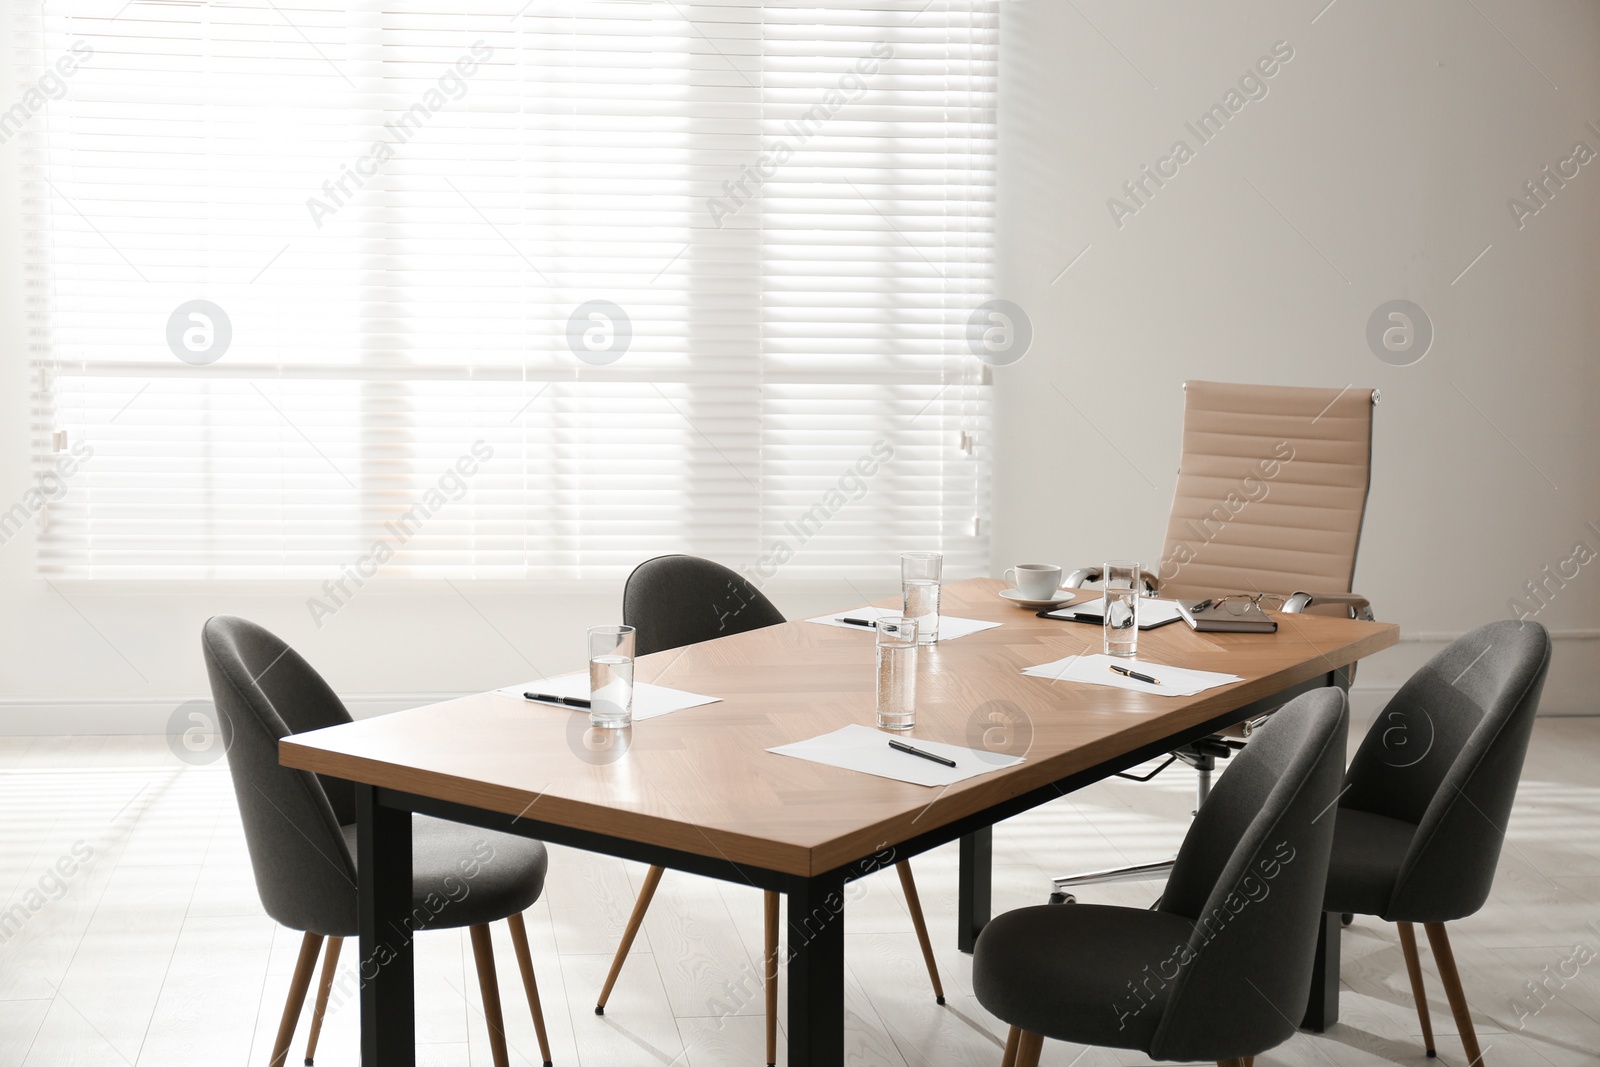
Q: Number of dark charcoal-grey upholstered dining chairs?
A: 4